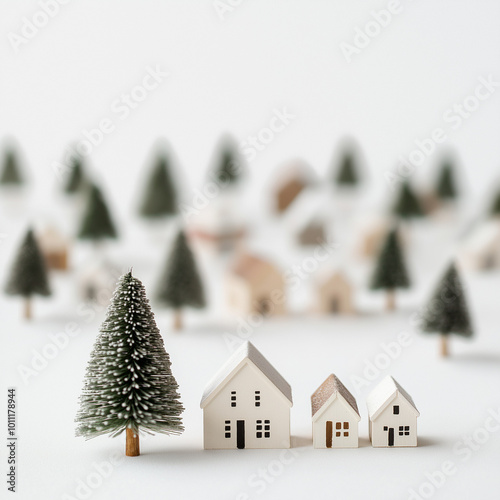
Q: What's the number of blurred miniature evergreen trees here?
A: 13